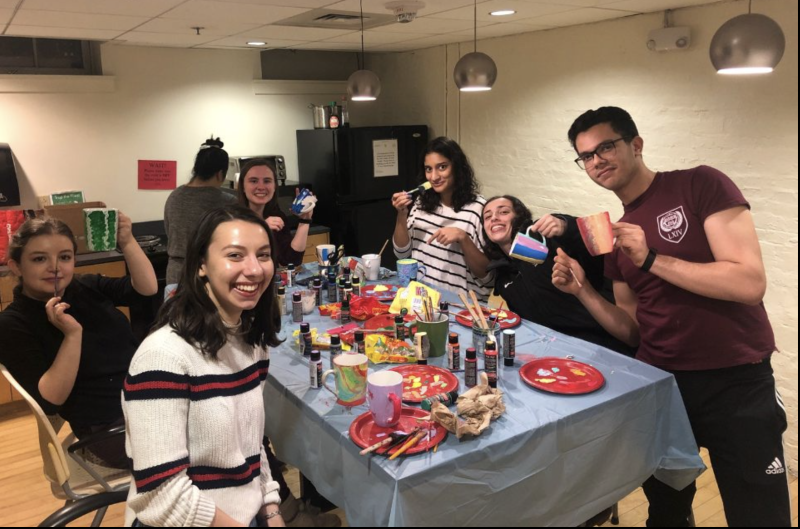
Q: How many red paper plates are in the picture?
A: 6